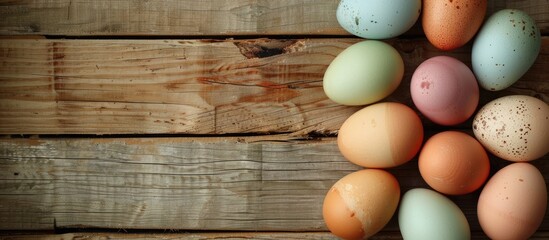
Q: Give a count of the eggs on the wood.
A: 11